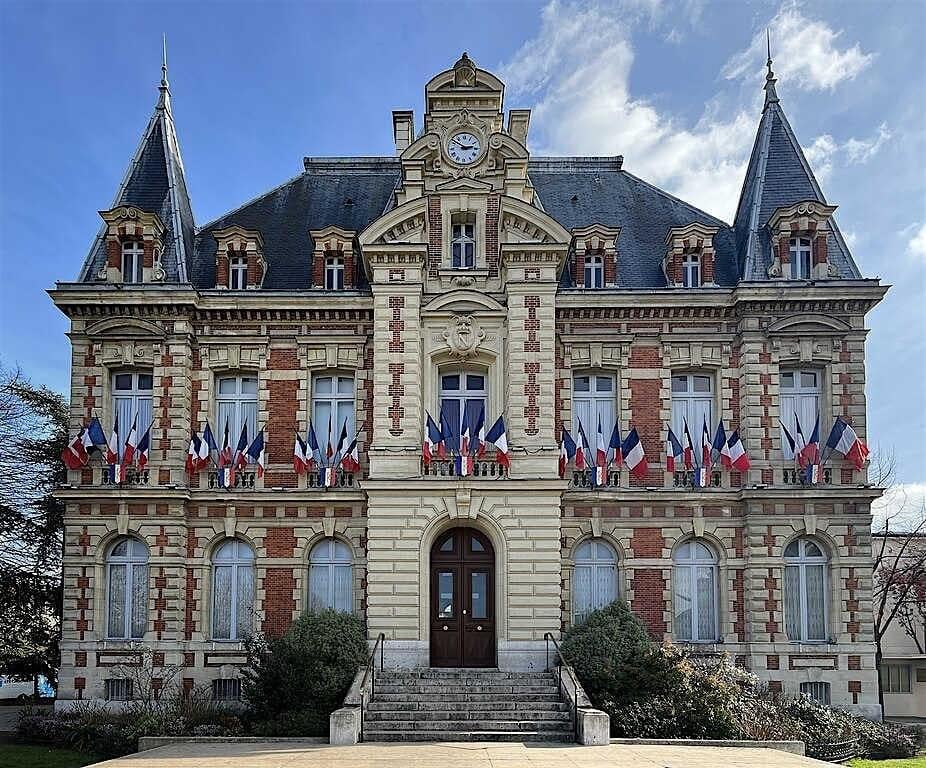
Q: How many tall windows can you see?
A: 13